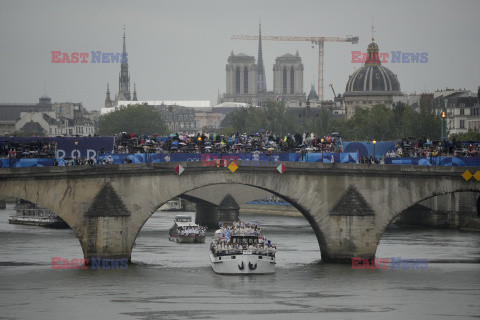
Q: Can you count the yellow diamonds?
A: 3